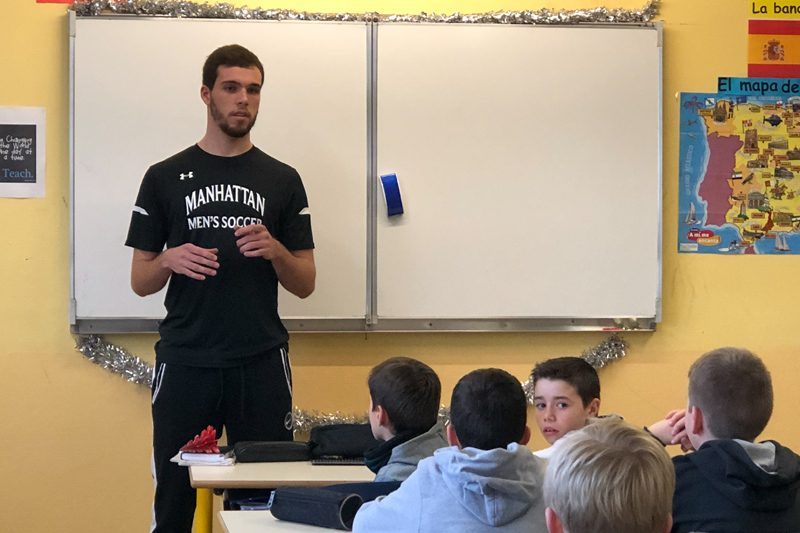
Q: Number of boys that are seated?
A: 5